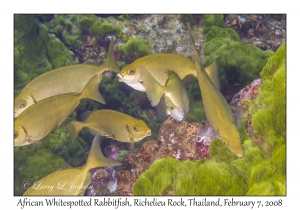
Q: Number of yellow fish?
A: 7